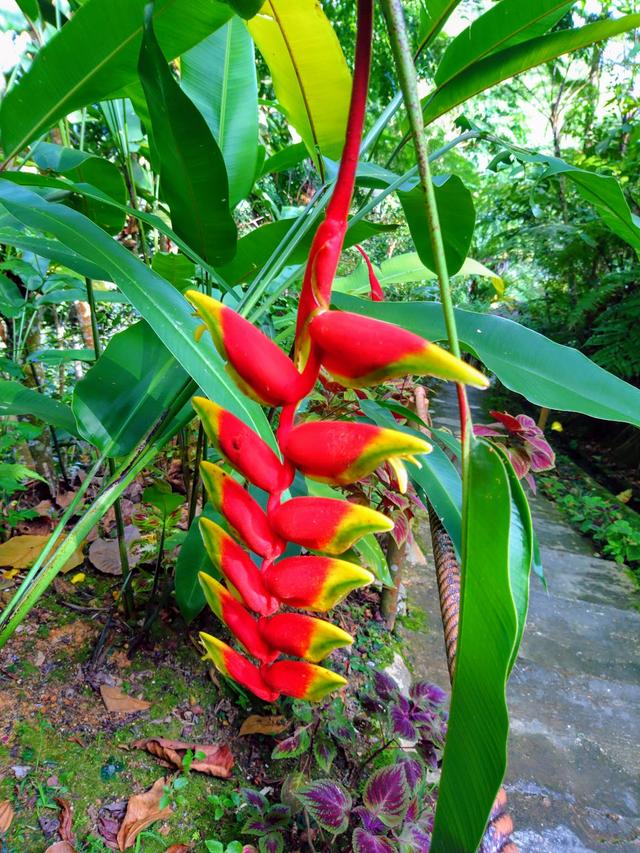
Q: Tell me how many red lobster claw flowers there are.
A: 12